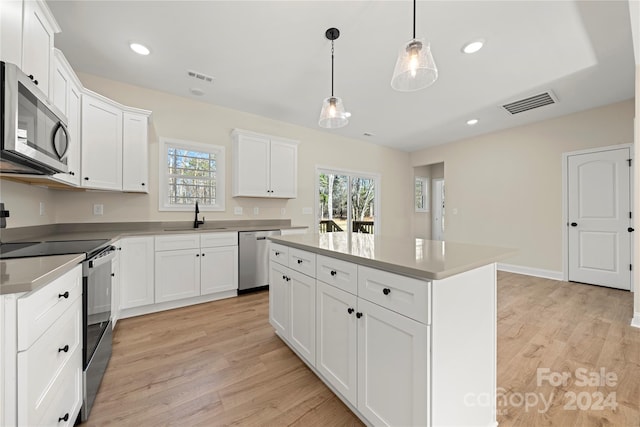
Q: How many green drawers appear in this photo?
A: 0